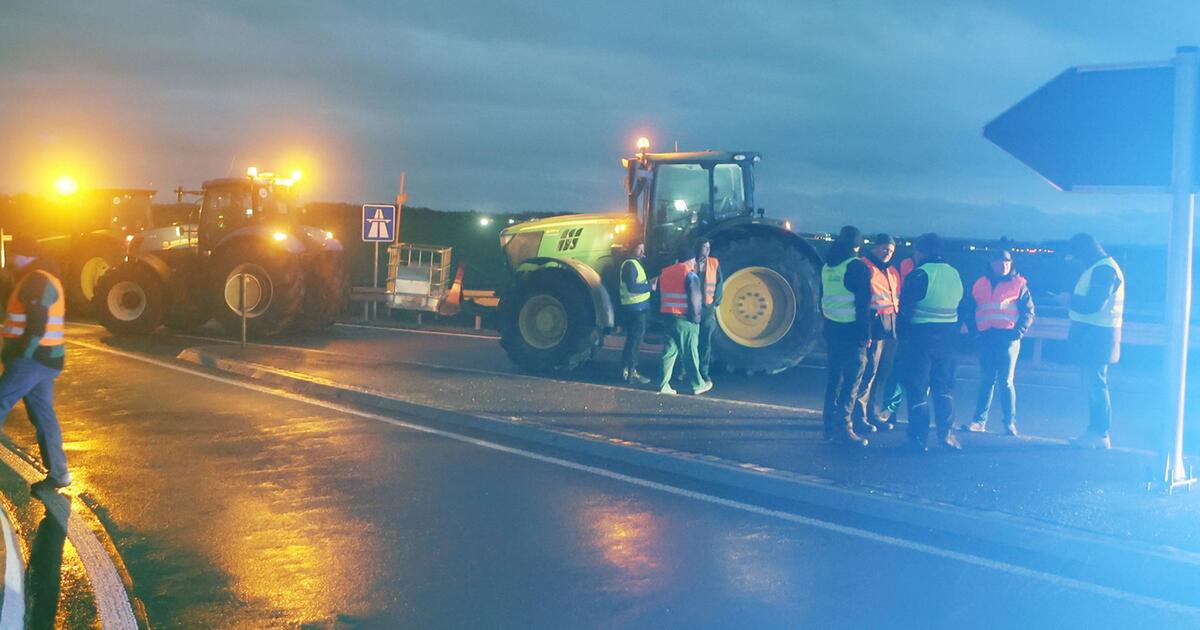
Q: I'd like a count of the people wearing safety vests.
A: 10